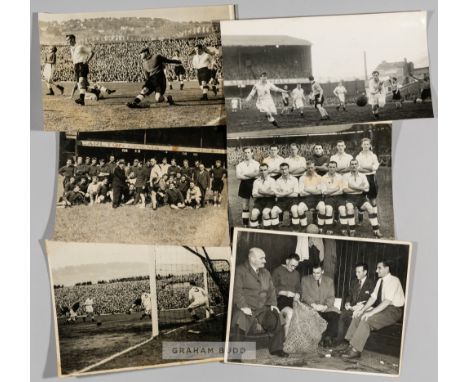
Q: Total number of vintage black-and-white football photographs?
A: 6